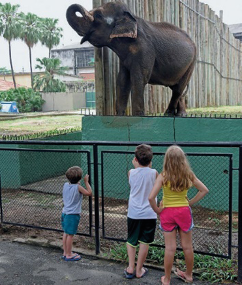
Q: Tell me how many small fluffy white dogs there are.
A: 0